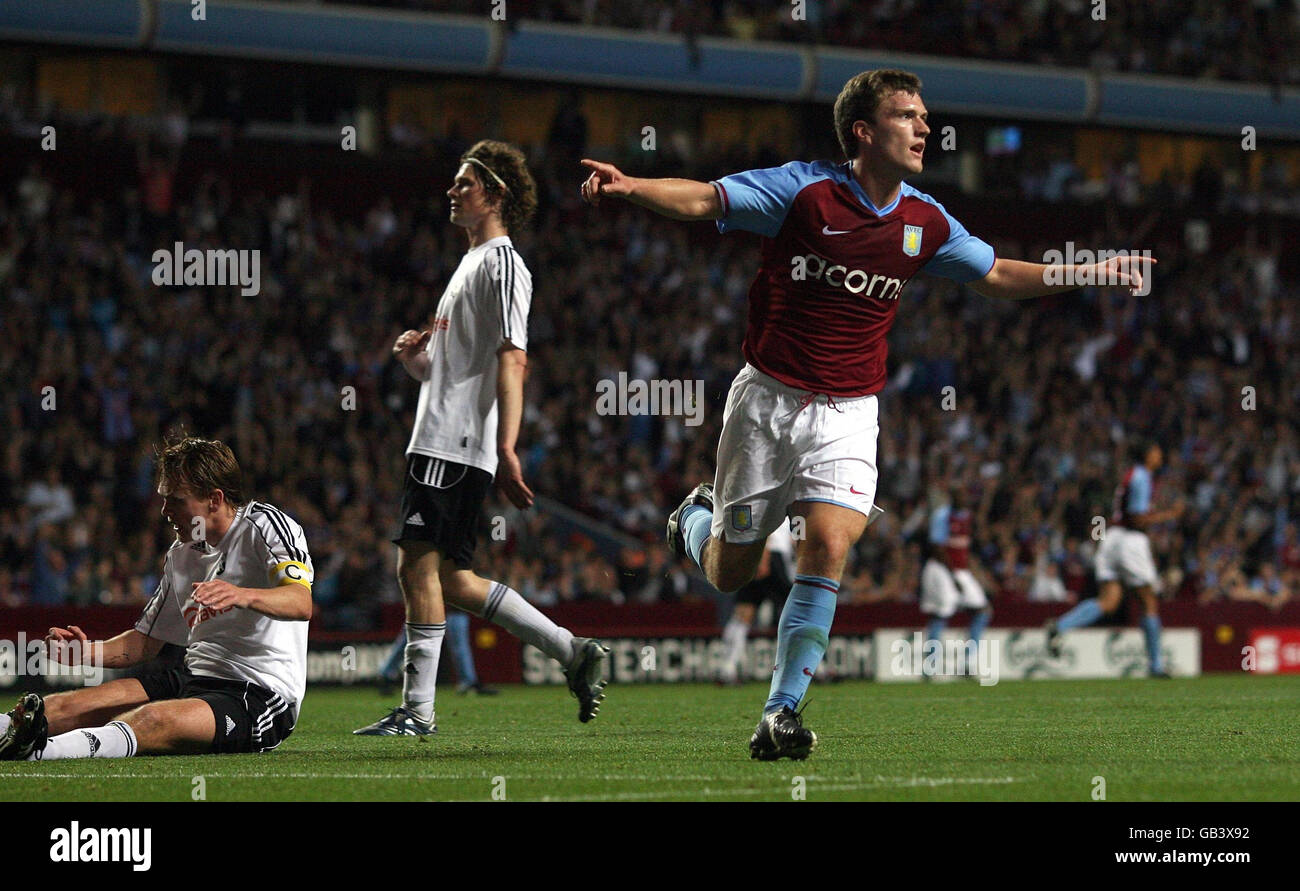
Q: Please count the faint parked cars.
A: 0